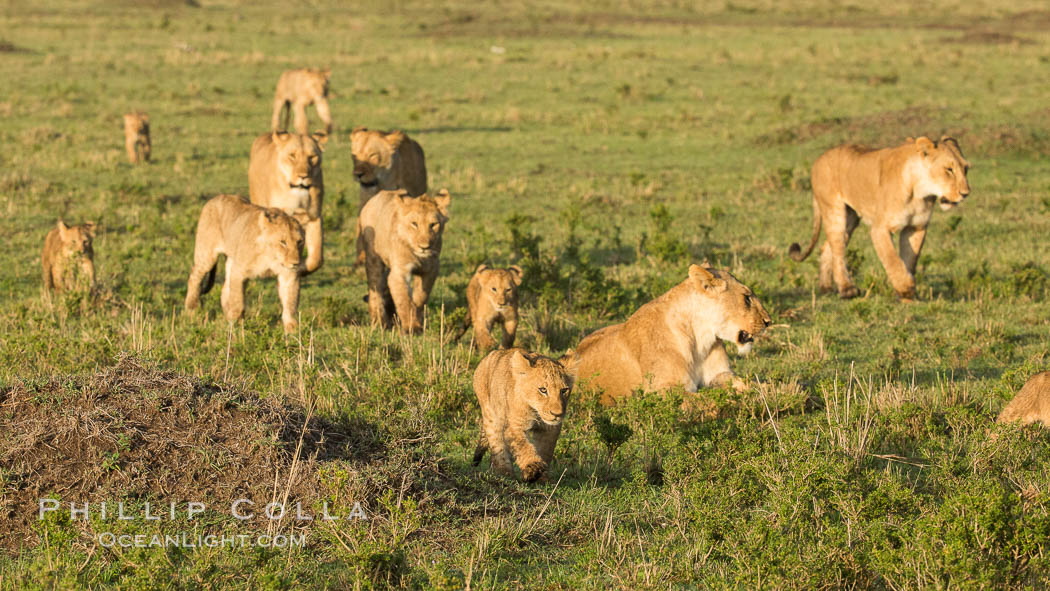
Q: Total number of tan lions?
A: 12